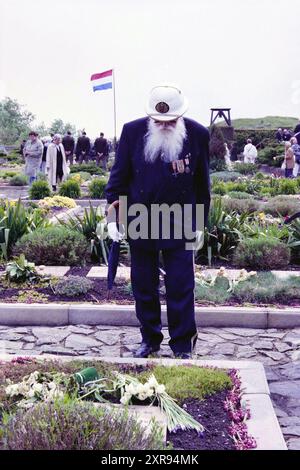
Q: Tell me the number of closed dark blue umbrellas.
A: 1